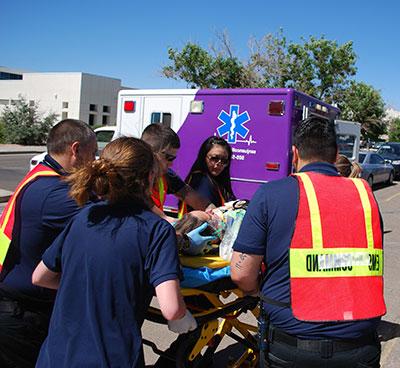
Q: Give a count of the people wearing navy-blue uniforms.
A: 5